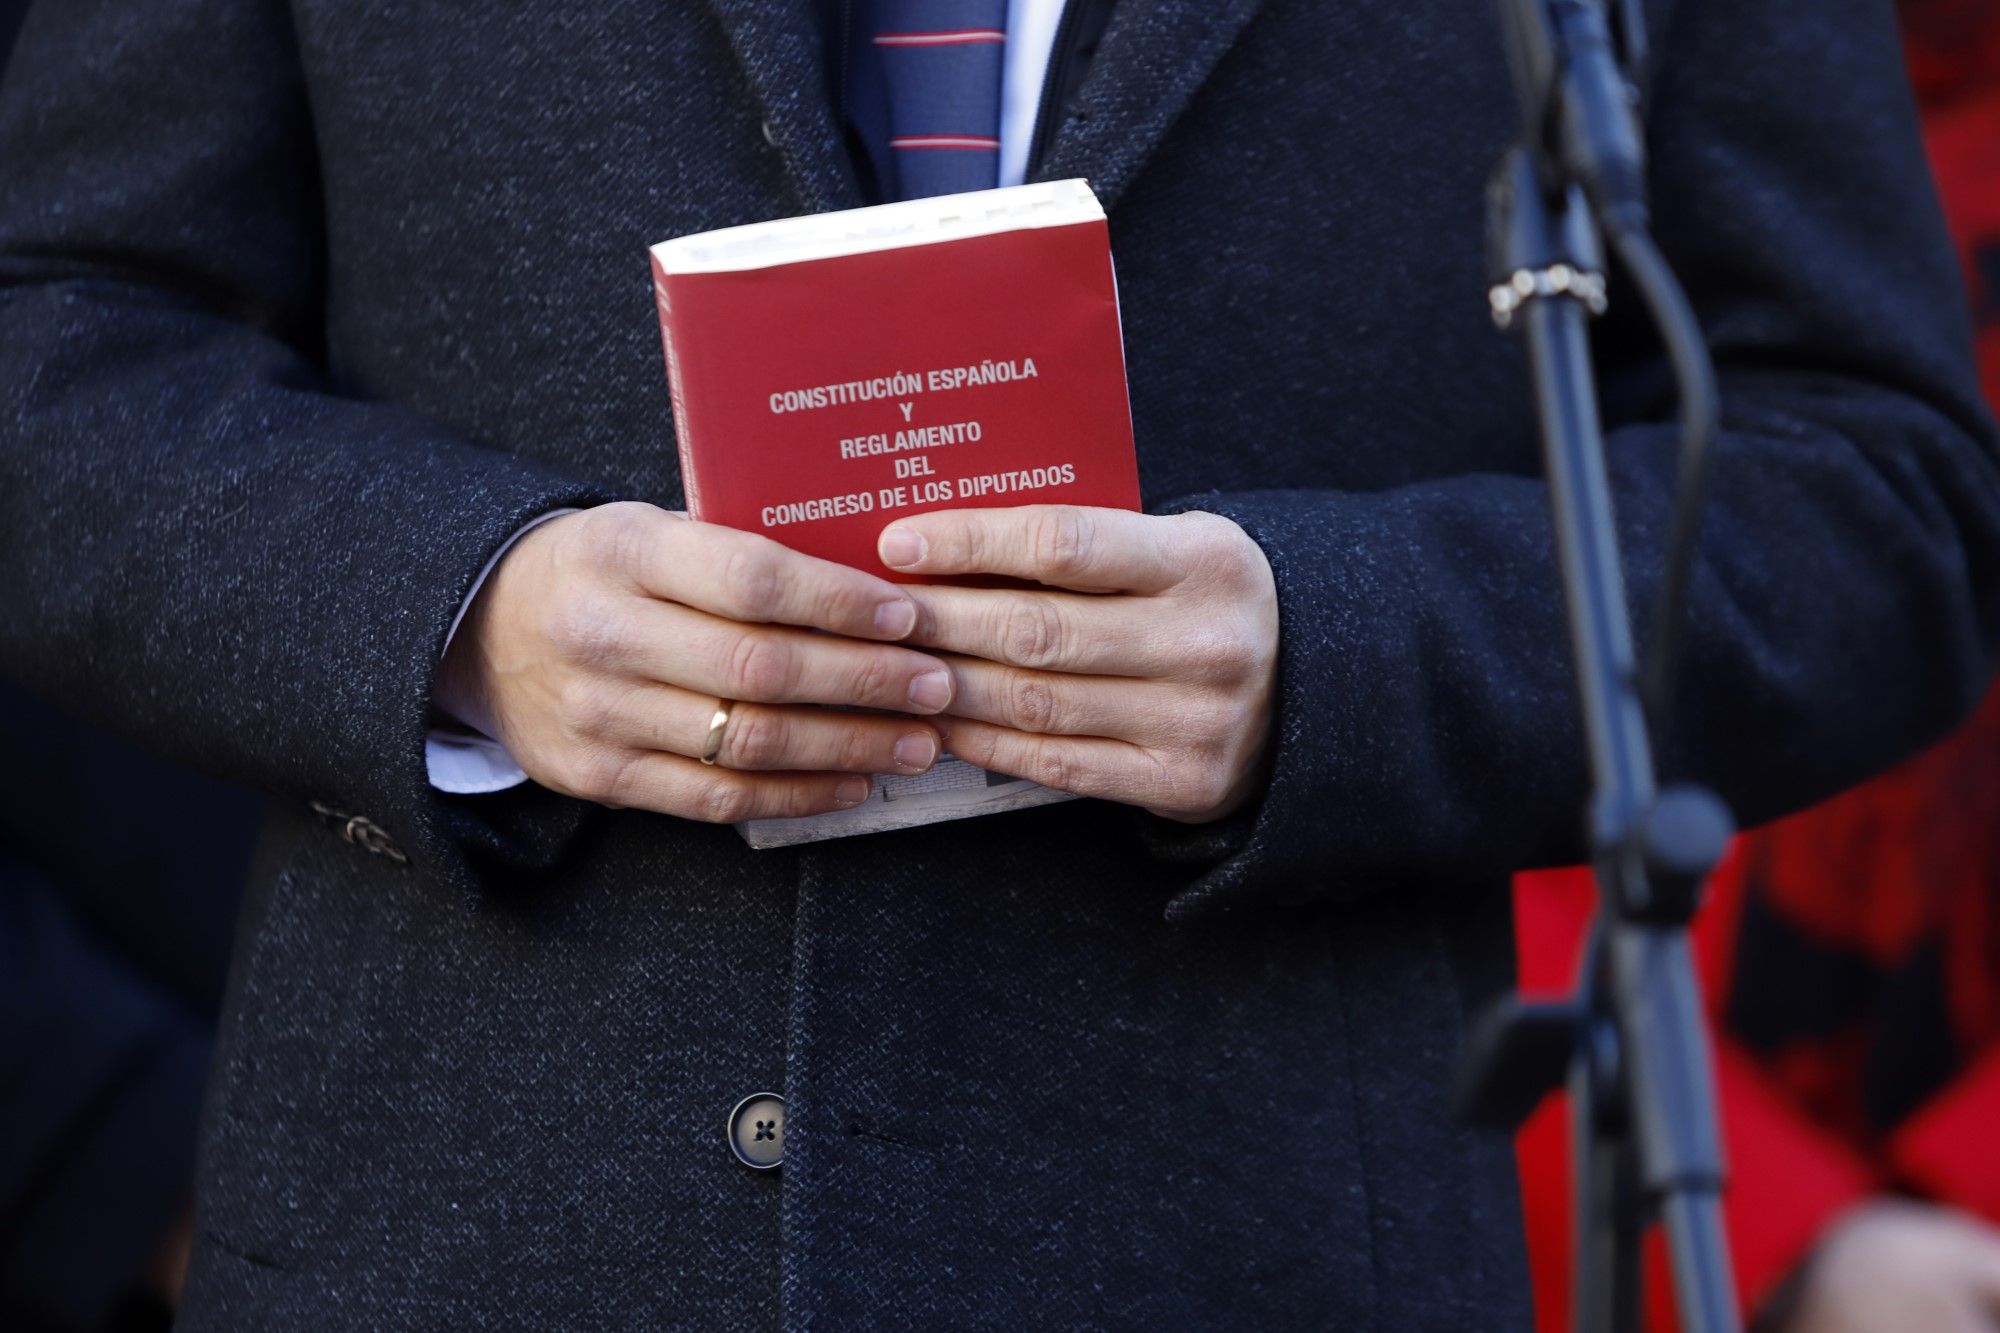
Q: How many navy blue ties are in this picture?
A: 1